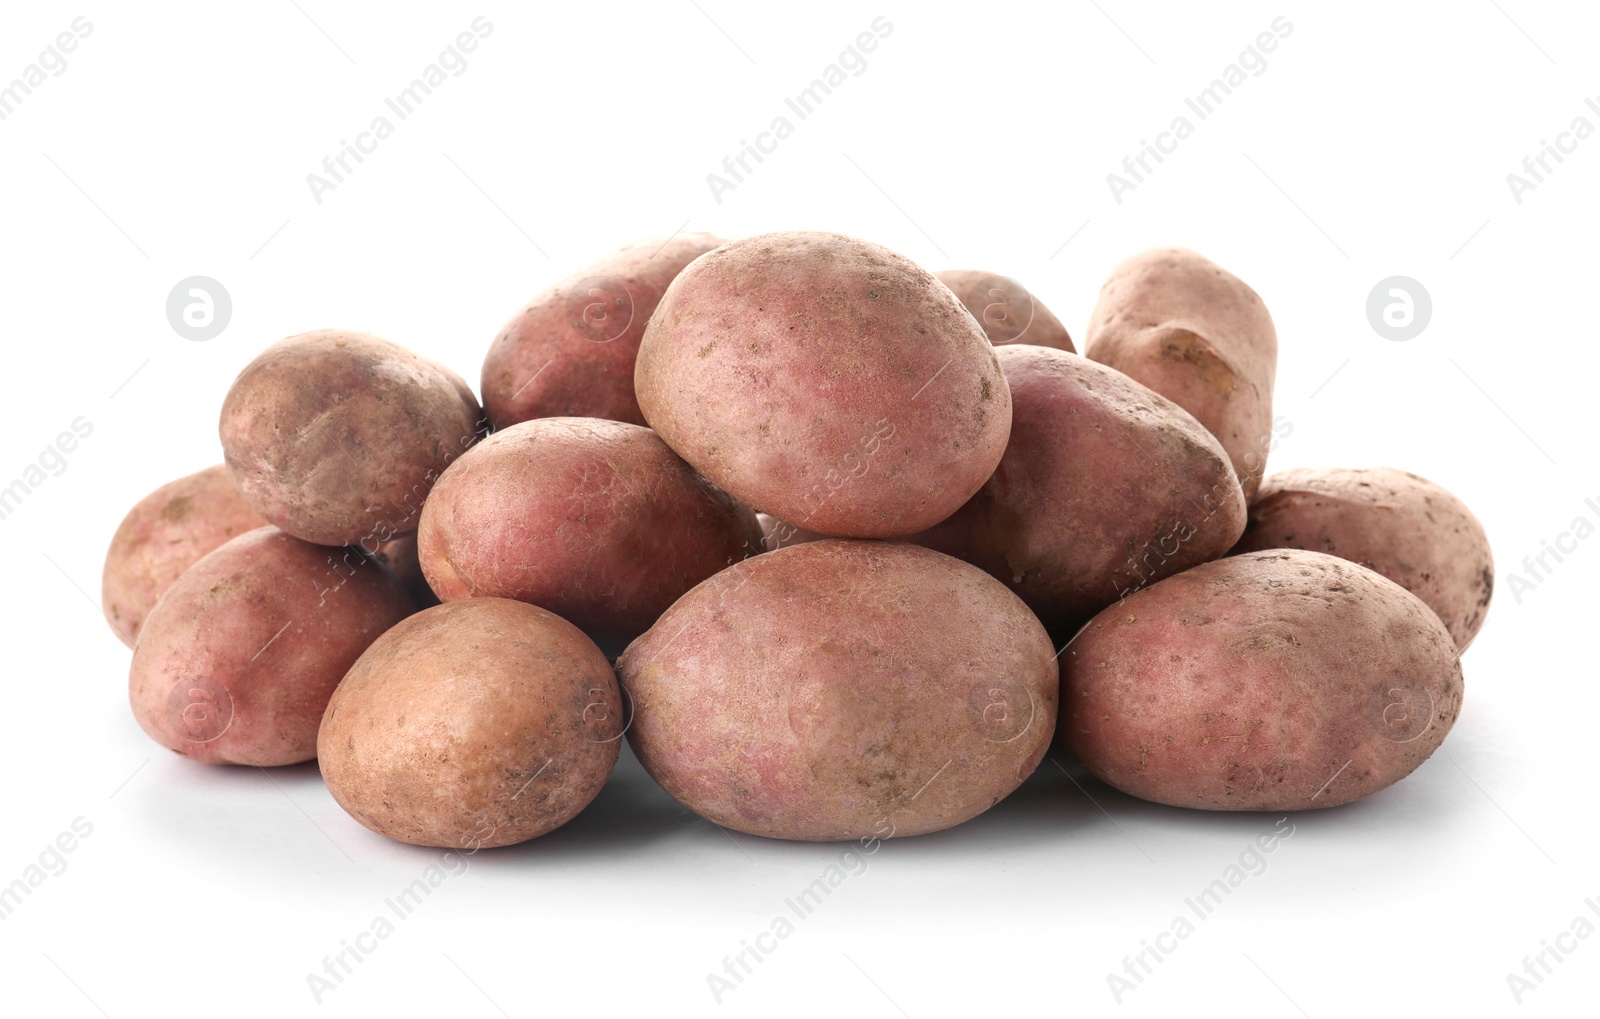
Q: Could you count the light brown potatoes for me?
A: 1